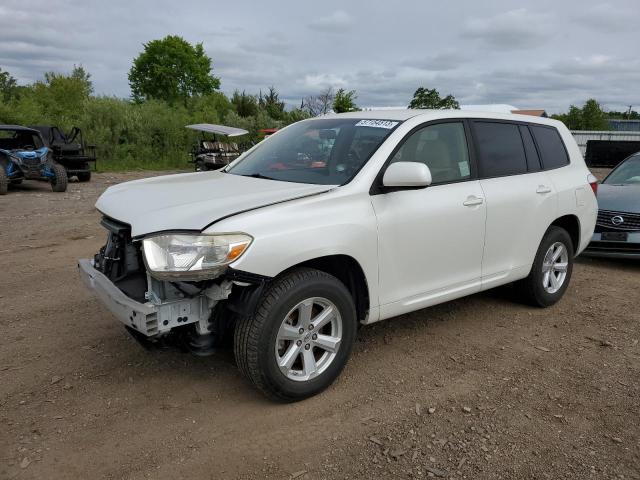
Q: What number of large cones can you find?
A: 0